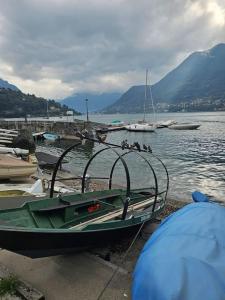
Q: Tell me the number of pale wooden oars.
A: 2